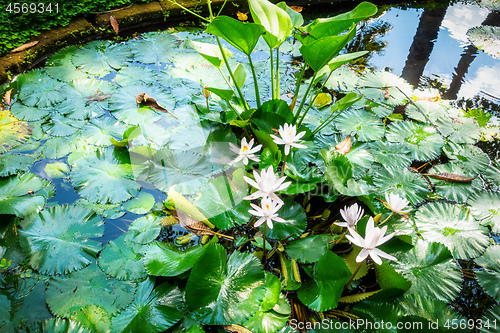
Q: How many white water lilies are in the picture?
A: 7